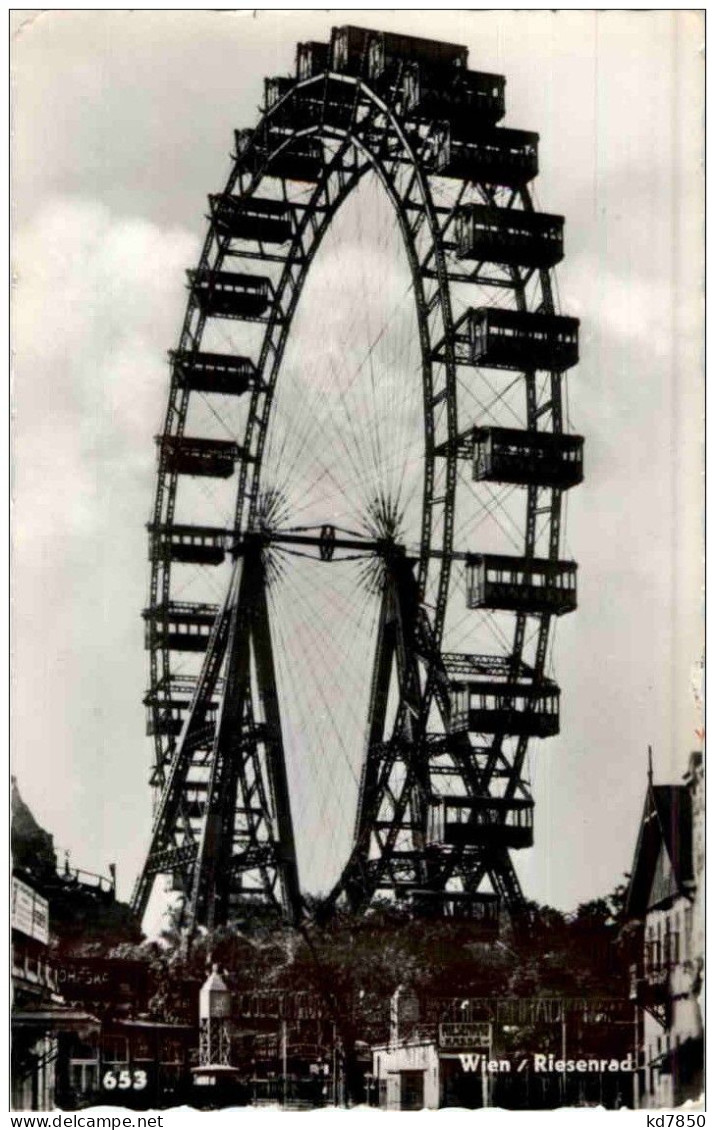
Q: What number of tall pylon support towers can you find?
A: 2